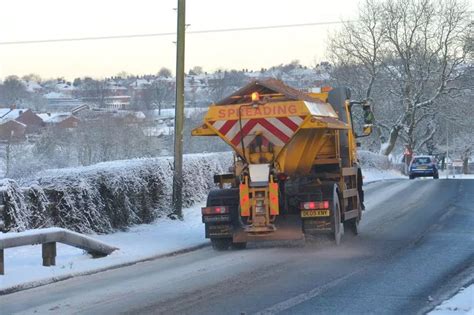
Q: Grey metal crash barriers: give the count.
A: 1